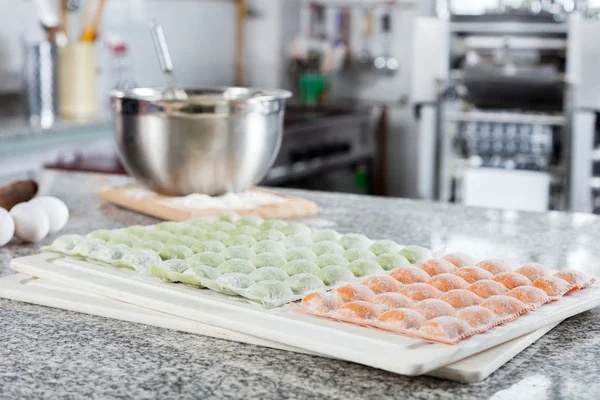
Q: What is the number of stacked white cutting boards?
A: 2